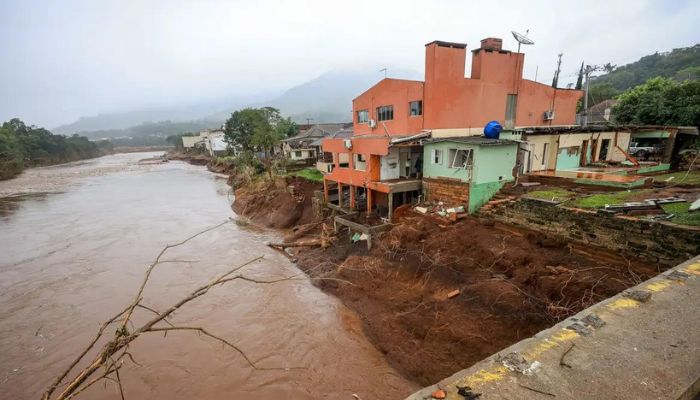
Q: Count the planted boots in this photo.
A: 0